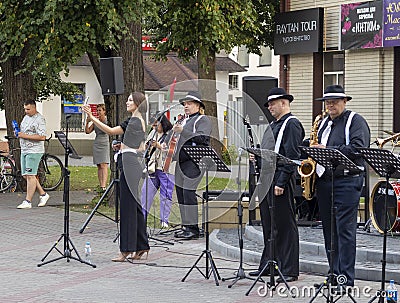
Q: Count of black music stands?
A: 5